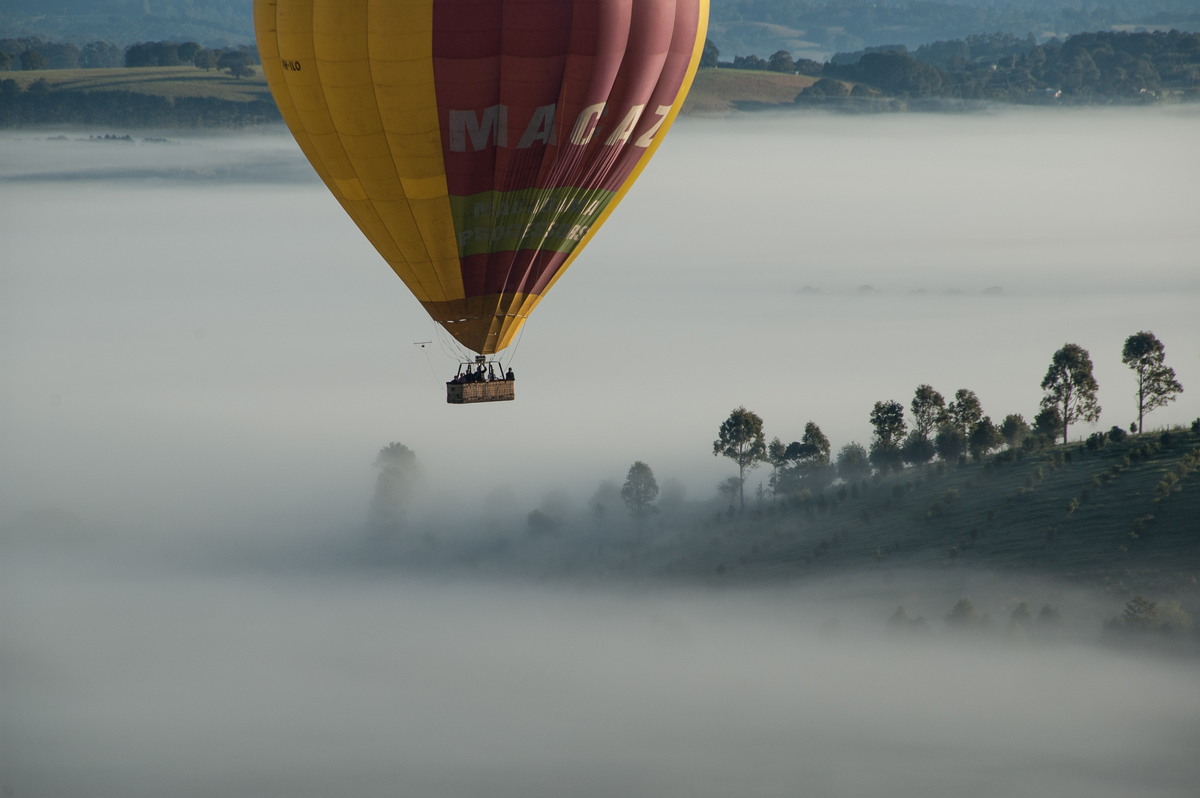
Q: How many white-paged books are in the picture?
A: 0